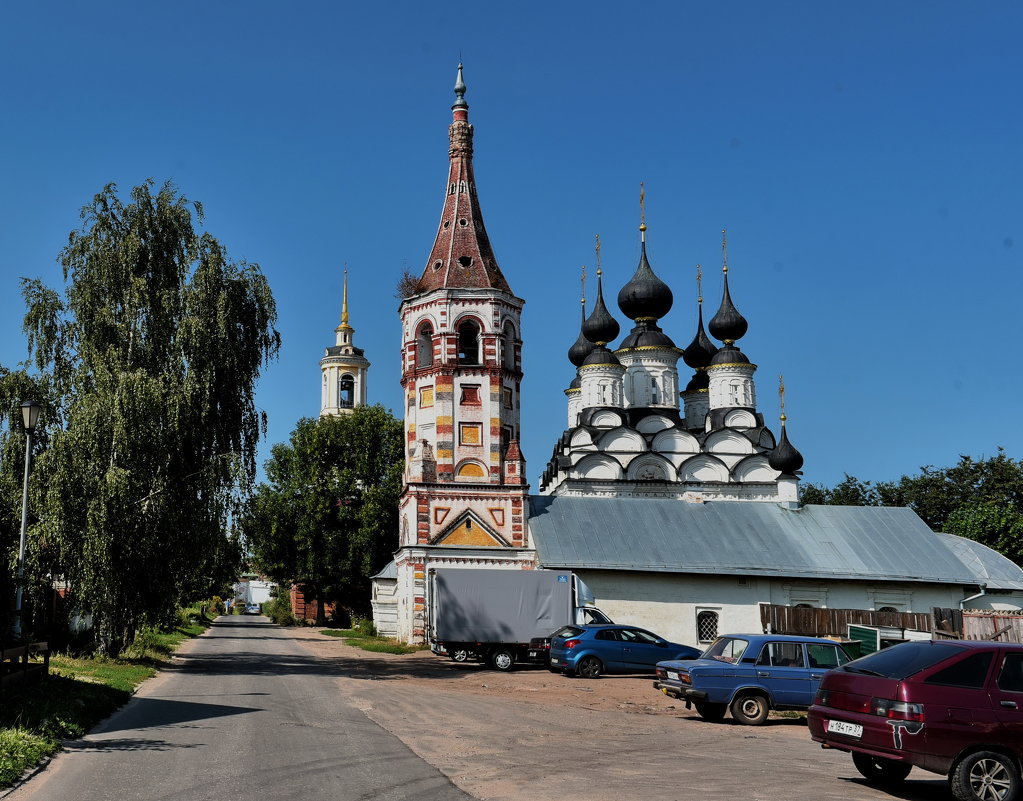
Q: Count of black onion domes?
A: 6